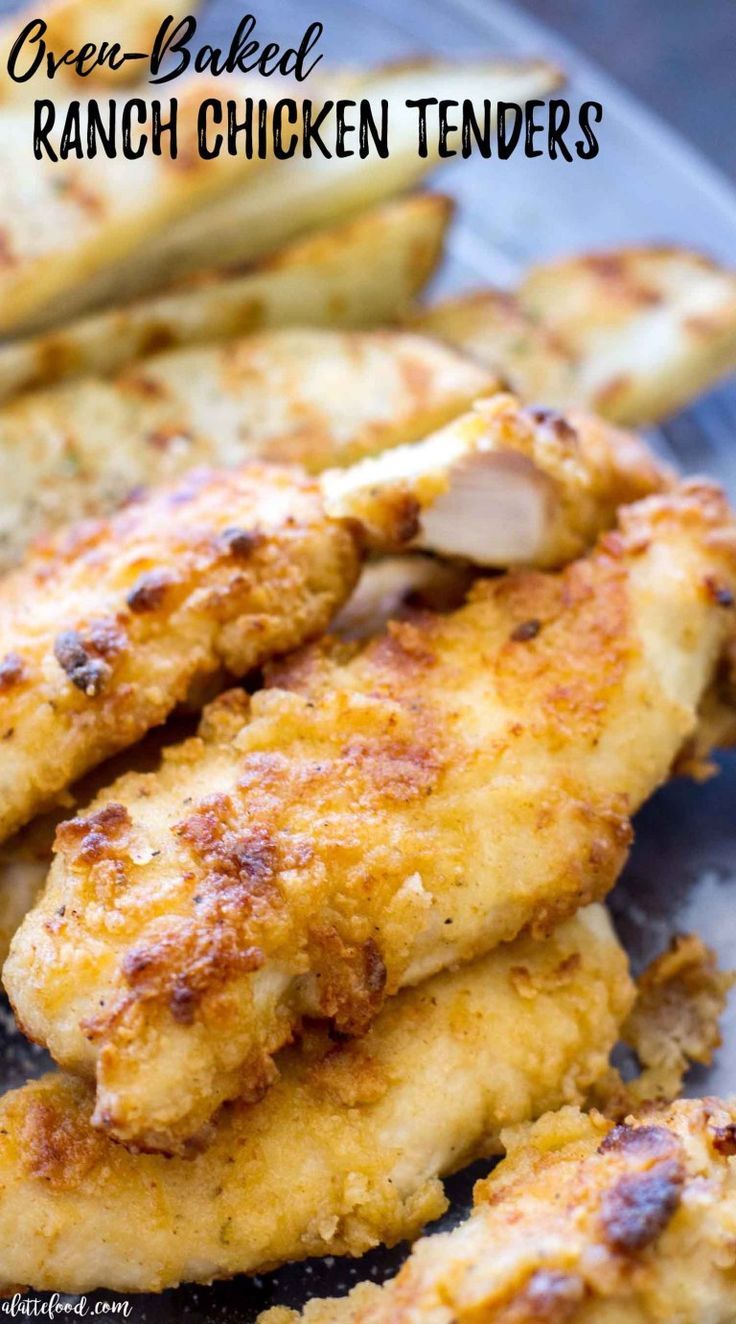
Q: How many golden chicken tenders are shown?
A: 5